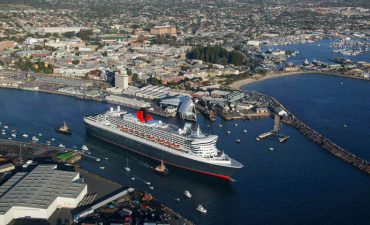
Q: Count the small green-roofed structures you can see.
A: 1